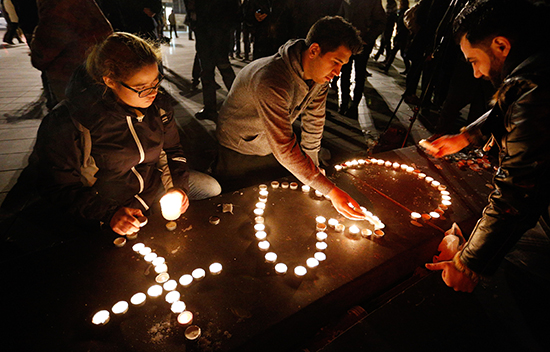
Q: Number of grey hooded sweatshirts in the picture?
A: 1